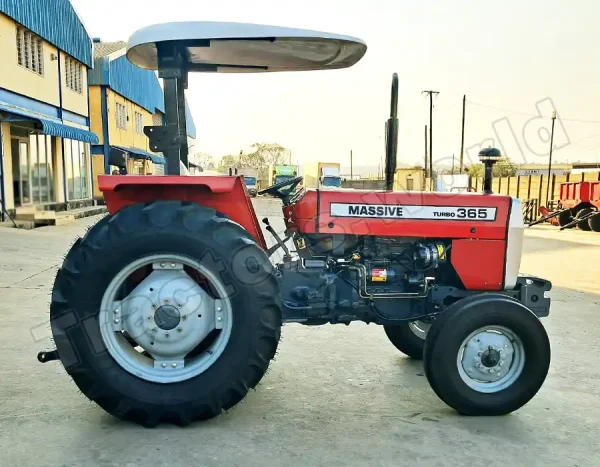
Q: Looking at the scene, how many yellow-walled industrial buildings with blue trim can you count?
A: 2